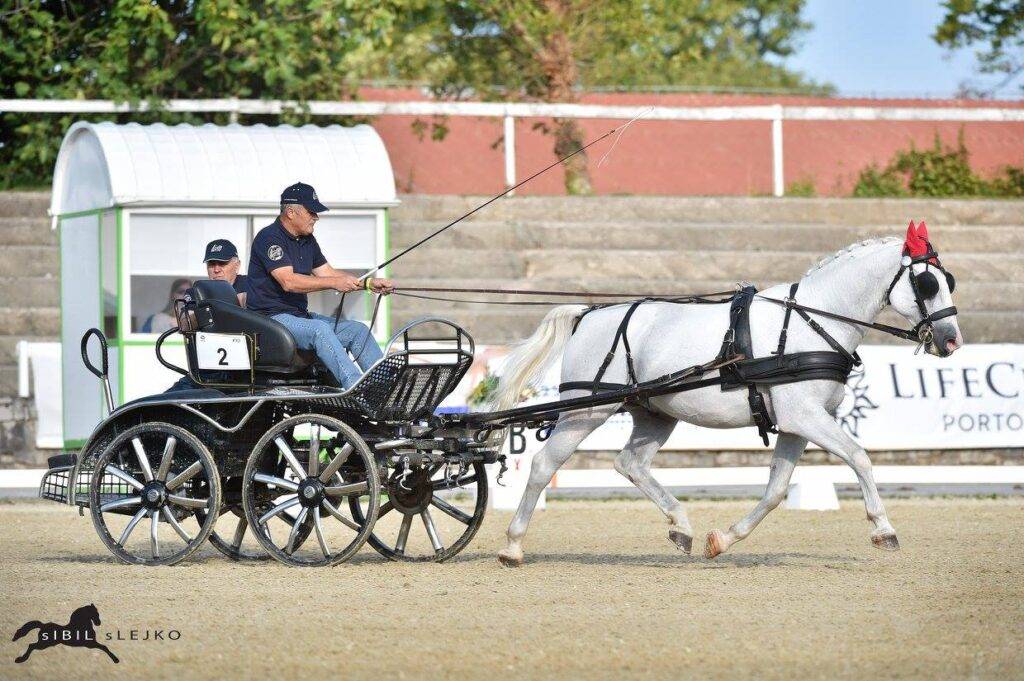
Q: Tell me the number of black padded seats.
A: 1